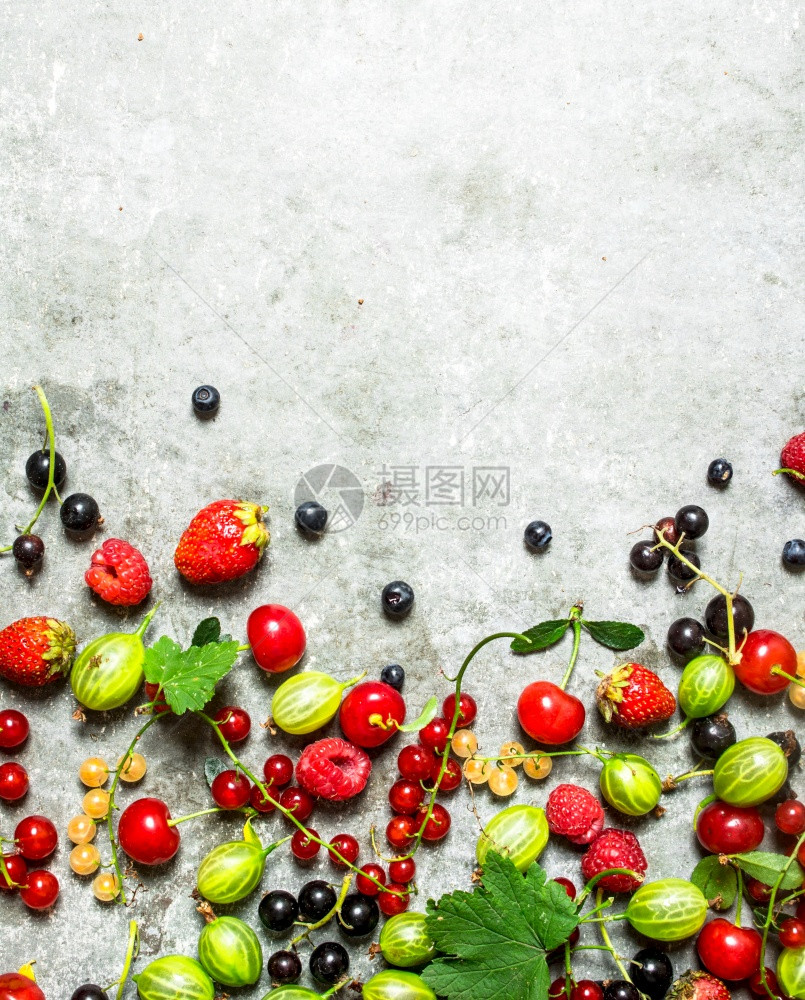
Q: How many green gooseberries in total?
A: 14